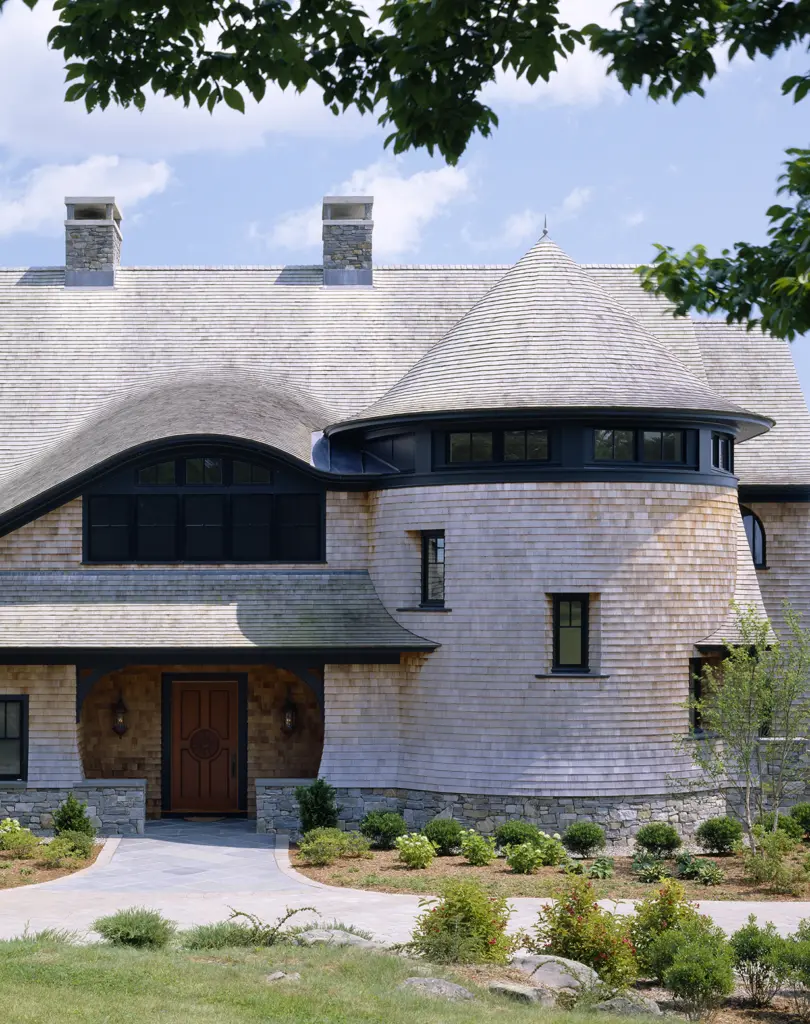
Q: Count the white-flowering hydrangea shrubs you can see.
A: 5